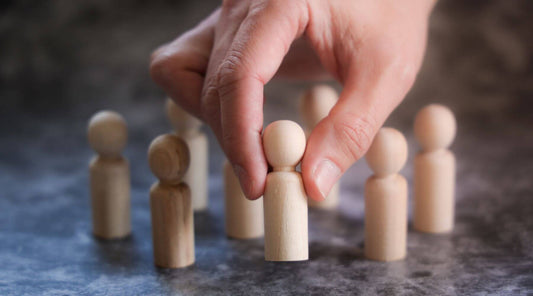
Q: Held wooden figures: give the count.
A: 1